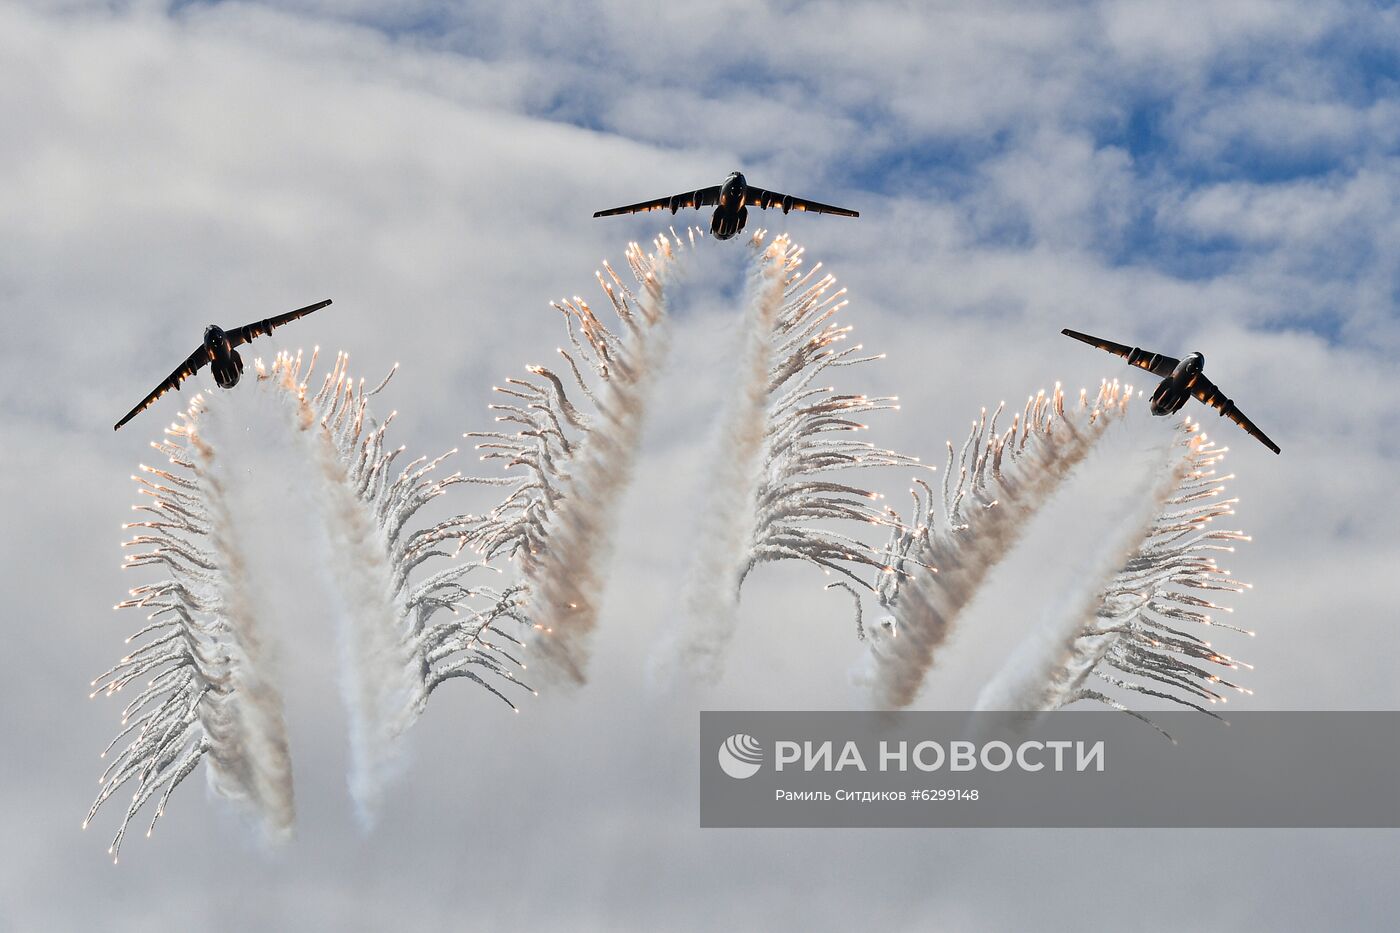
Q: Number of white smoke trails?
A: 6